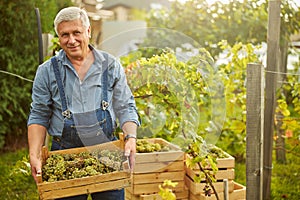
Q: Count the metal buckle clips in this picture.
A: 2